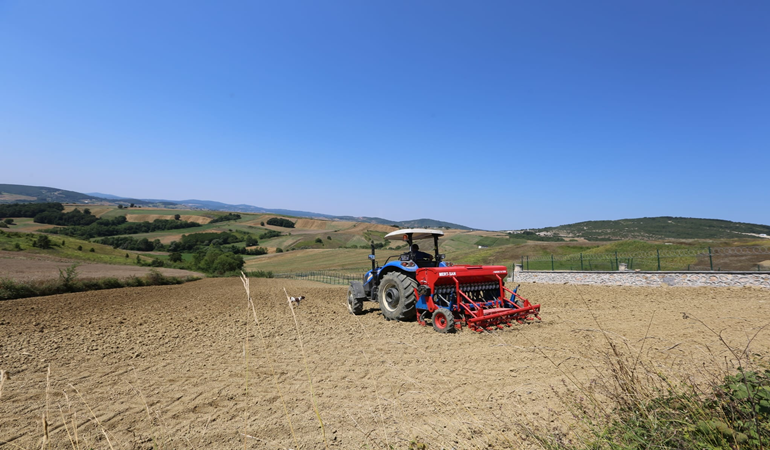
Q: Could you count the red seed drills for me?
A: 1